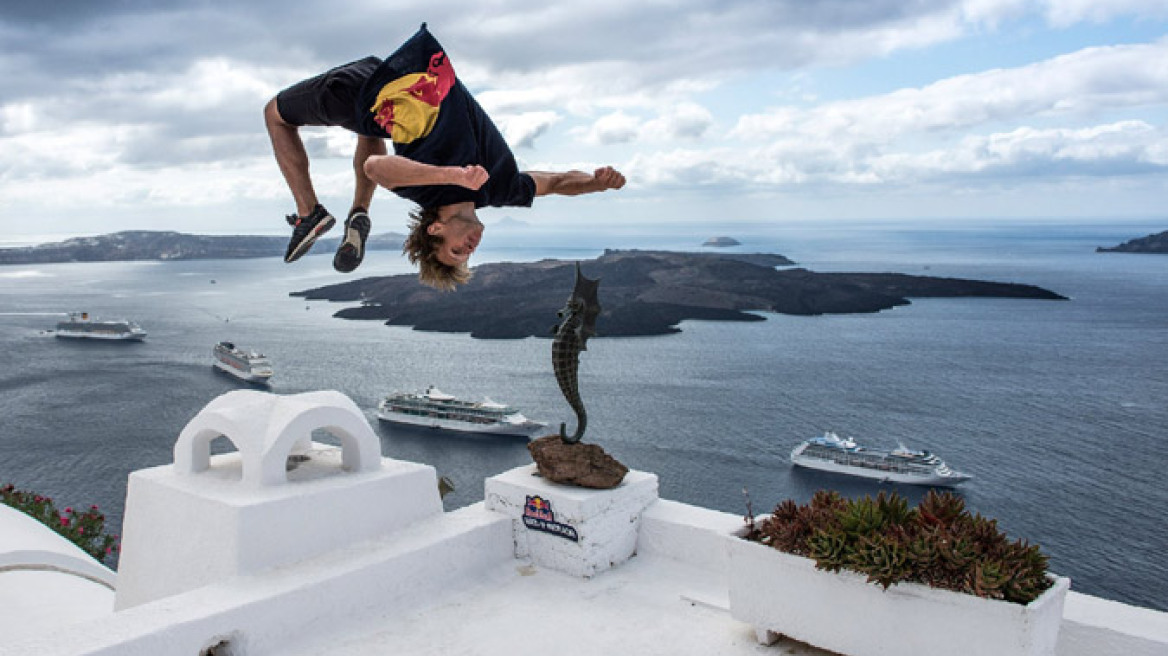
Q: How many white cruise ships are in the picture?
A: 4